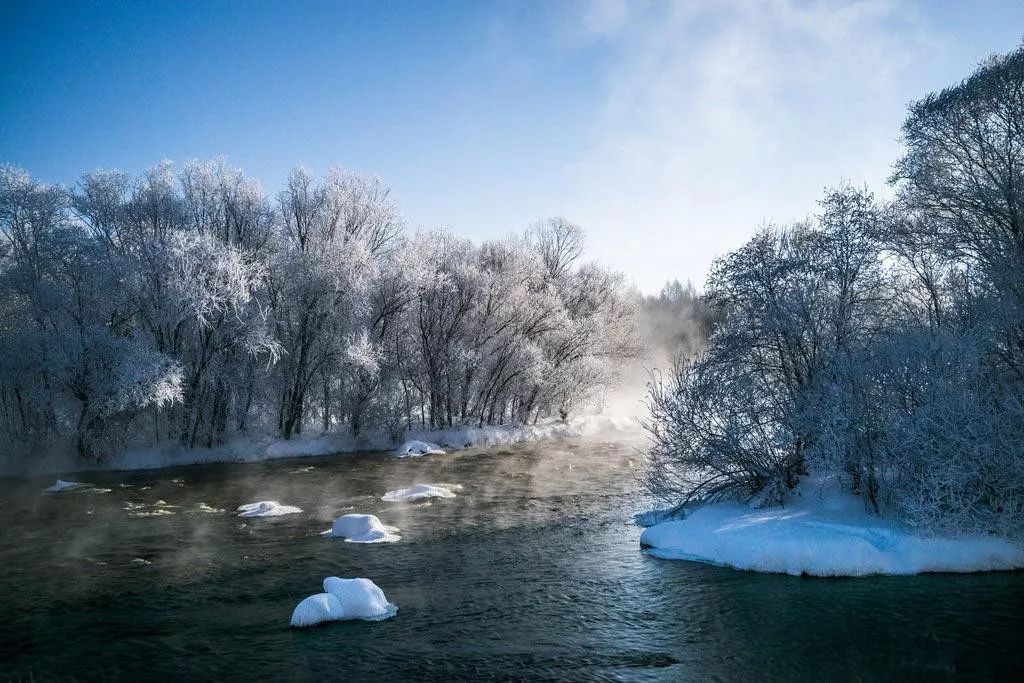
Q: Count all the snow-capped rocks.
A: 6